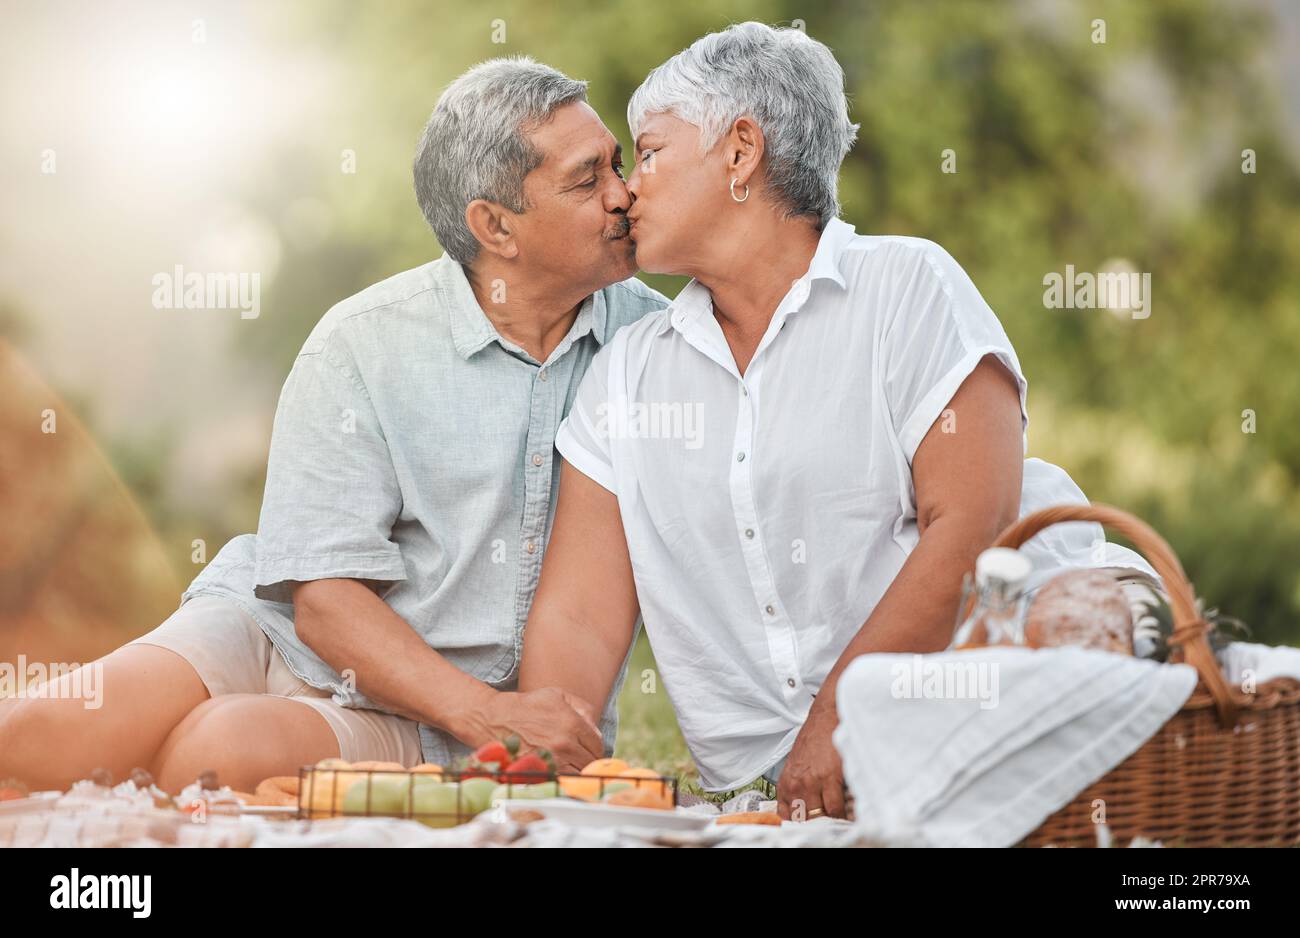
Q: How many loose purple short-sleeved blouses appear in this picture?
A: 0